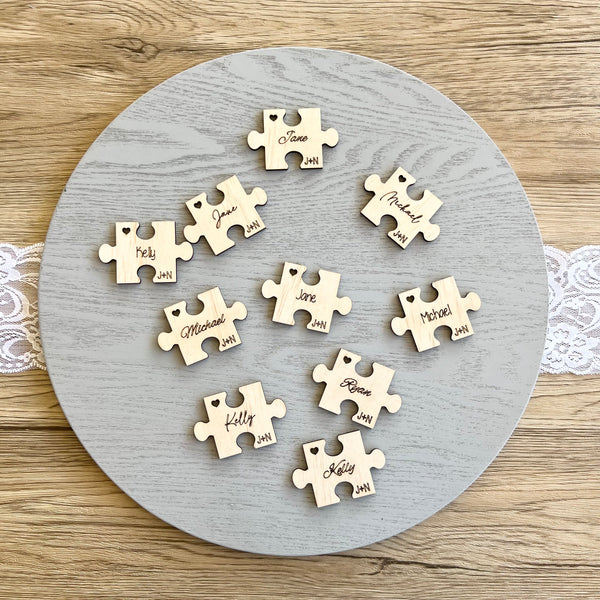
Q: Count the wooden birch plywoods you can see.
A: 10